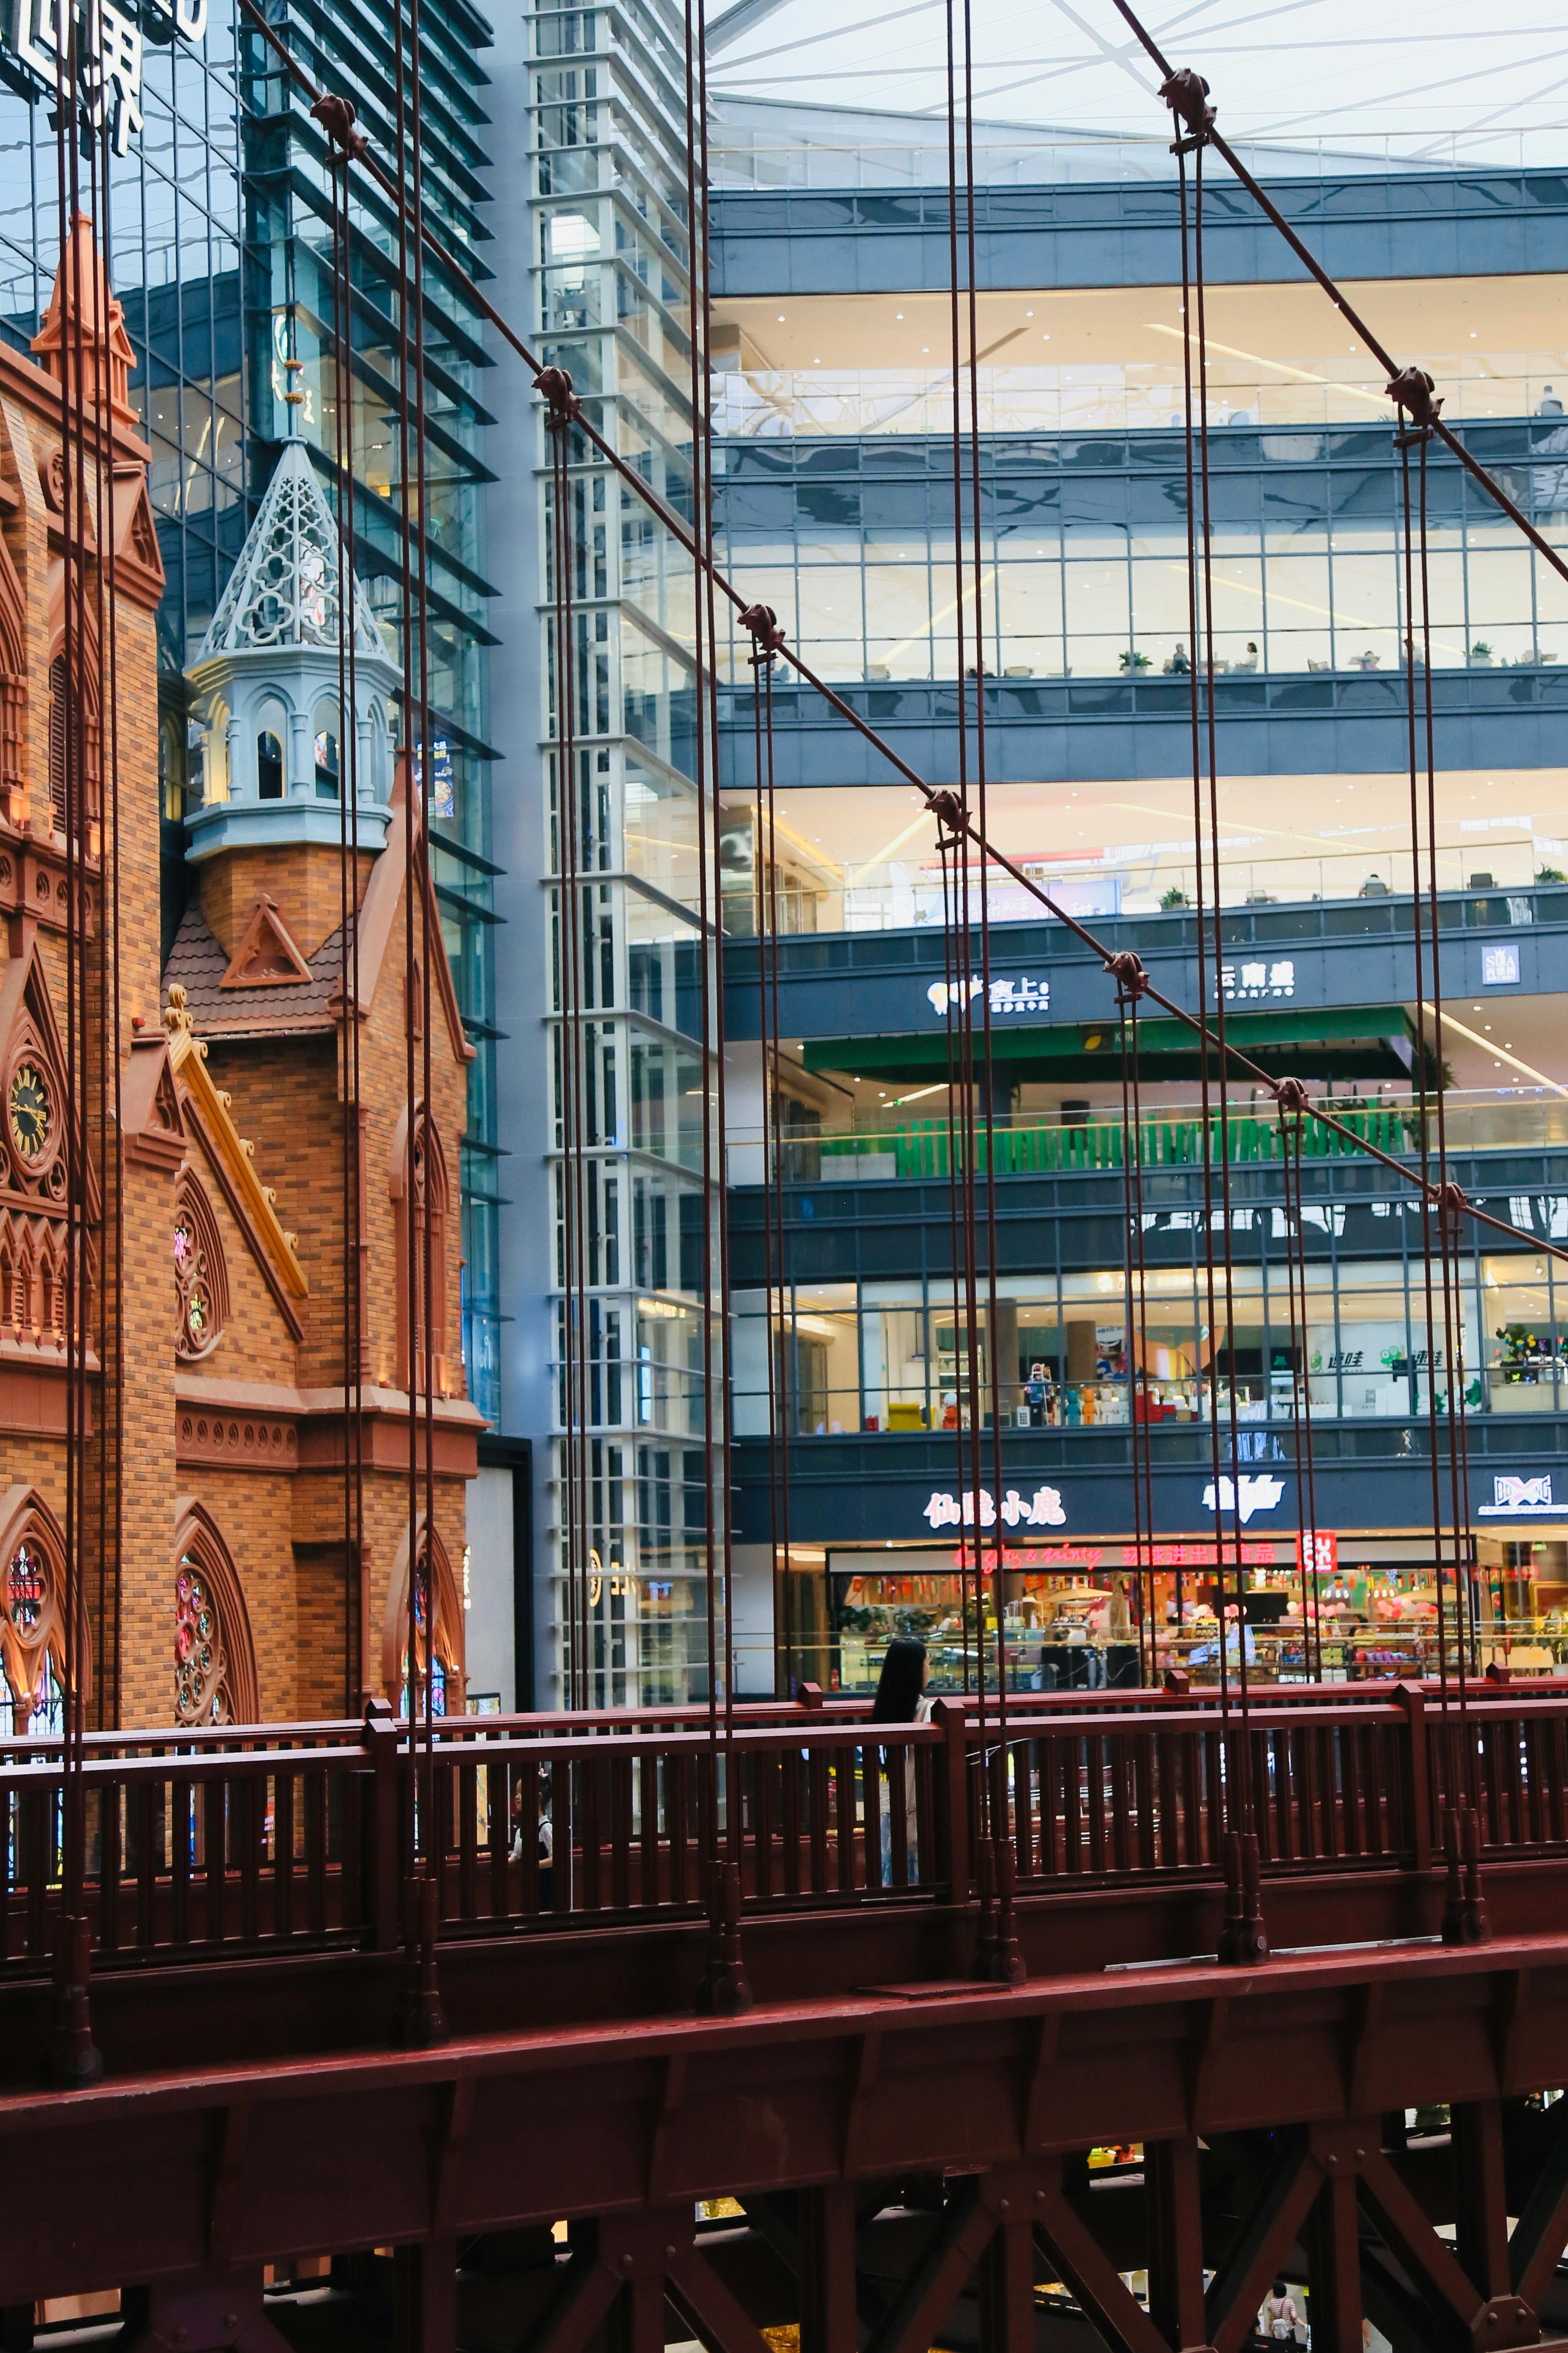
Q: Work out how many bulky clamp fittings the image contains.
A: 9